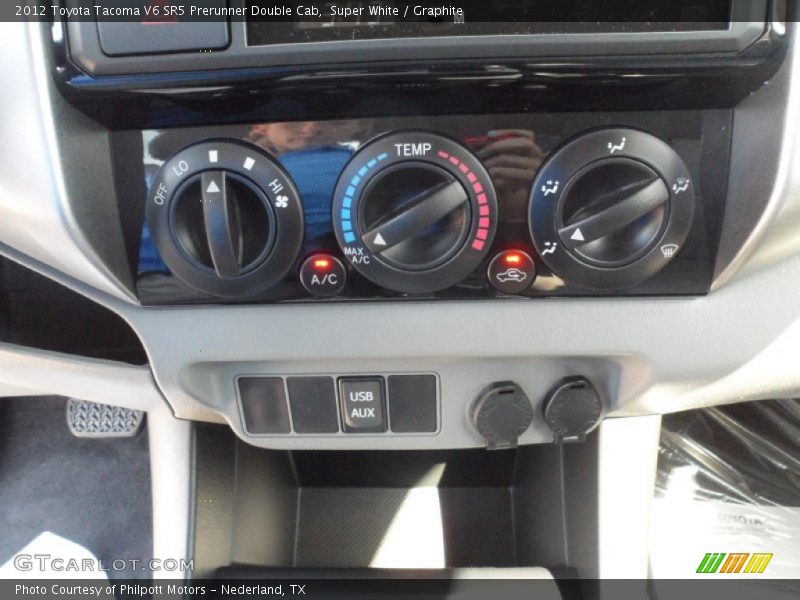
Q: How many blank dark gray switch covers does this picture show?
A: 3